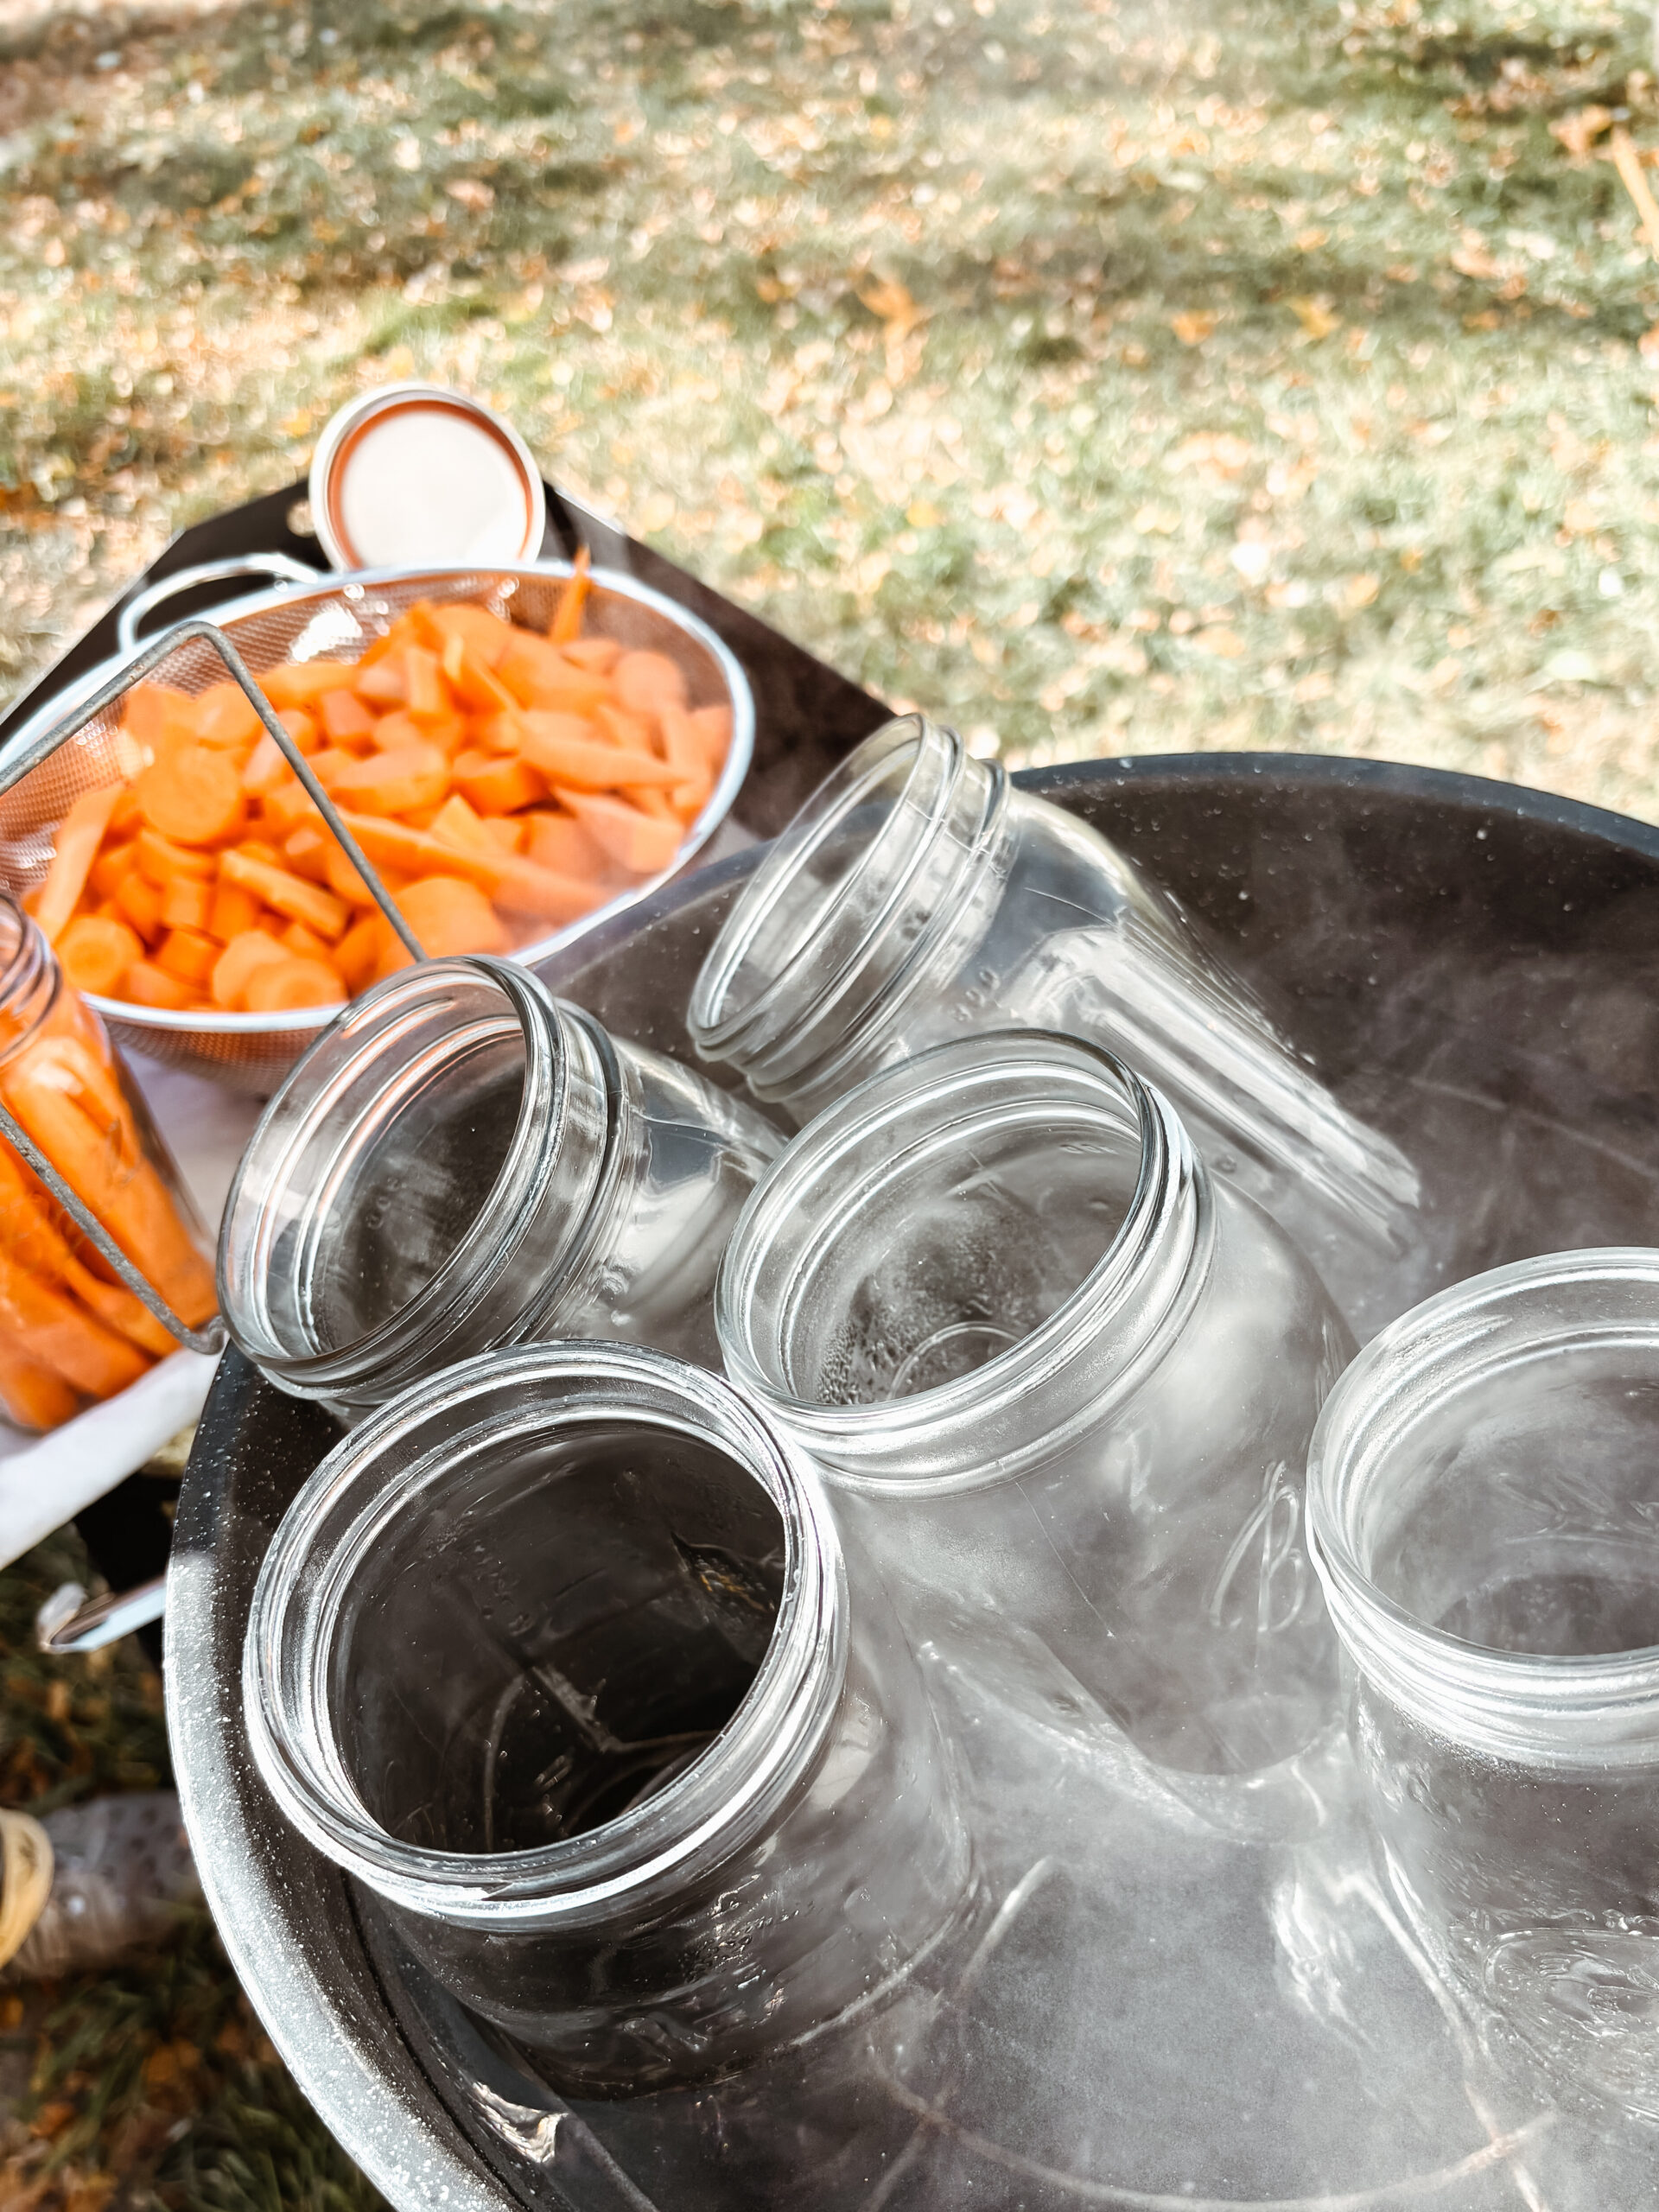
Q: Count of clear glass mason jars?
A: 6